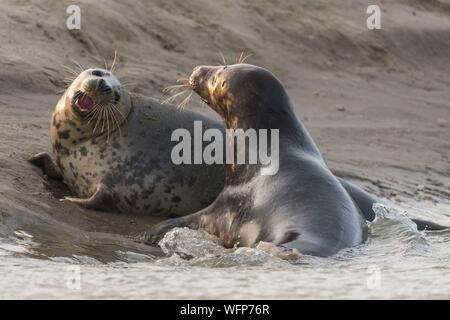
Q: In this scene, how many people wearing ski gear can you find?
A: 0